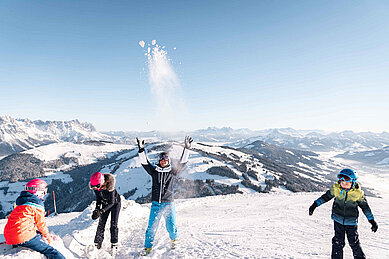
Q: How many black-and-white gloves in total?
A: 2